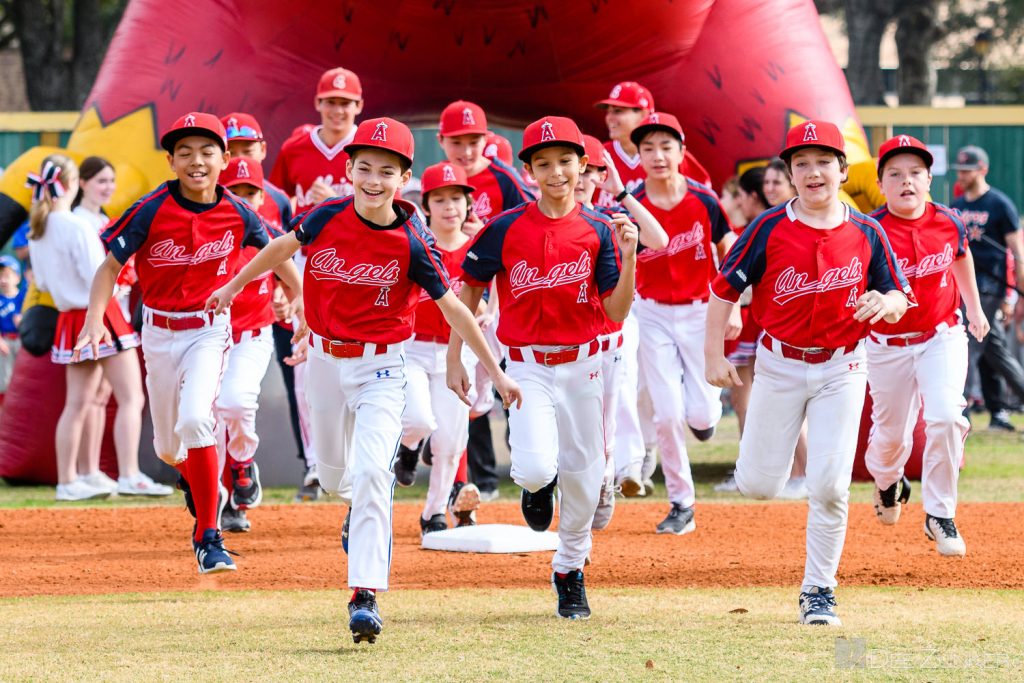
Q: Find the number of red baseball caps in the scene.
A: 14